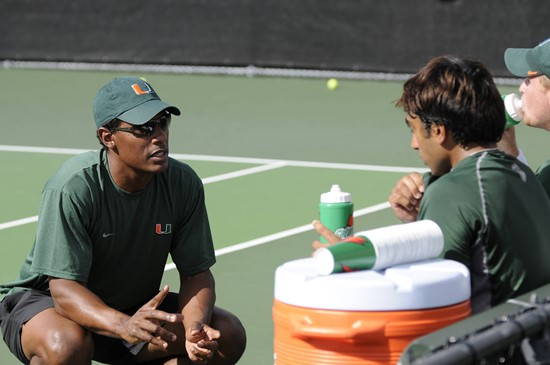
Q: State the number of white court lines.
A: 3